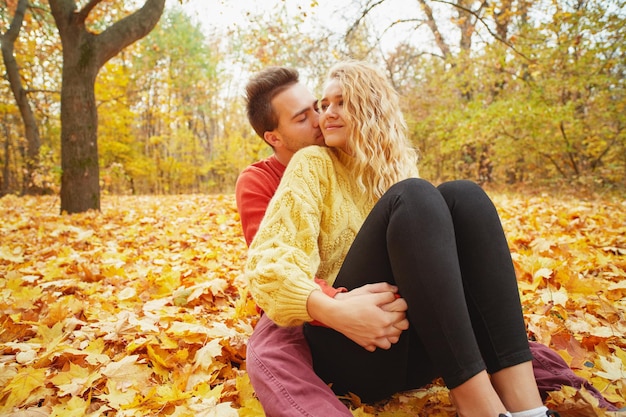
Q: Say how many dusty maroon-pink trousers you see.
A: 1